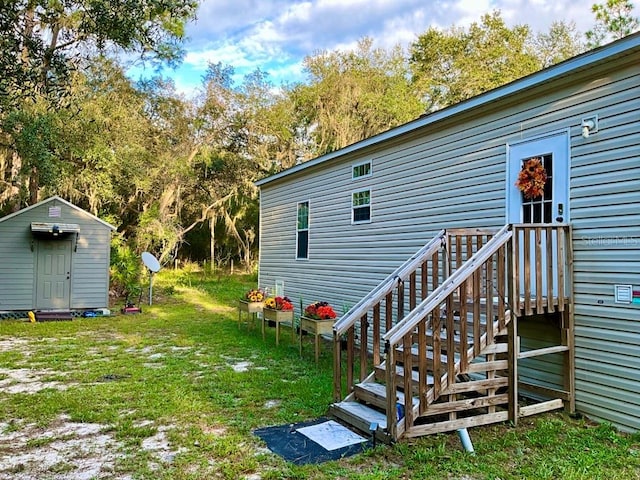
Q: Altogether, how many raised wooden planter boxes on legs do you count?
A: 3